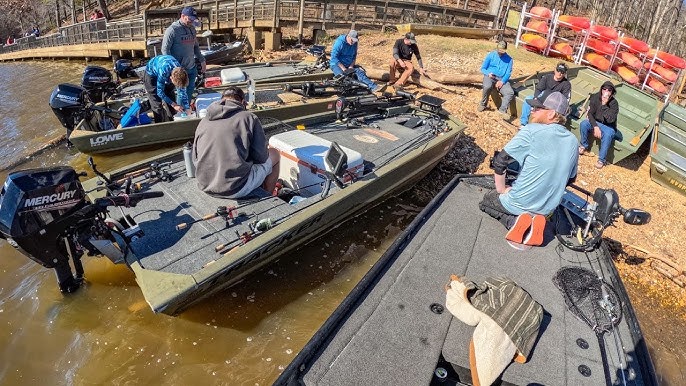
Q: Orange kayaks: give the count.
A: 14